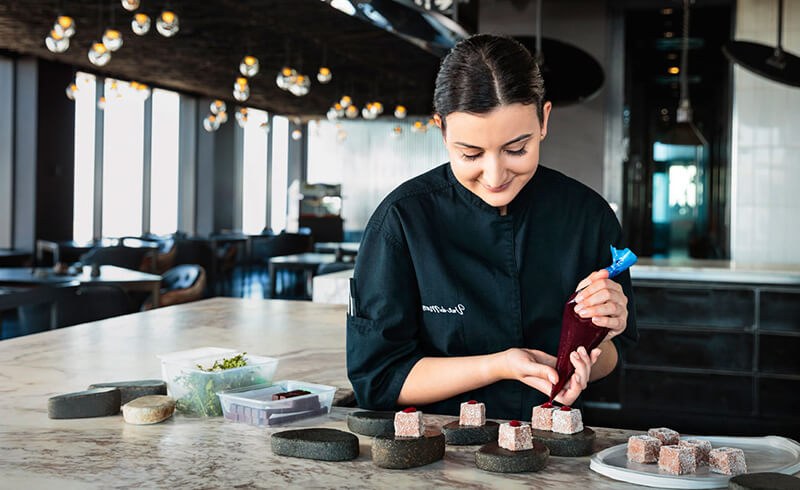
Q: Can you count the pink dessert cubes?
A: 10